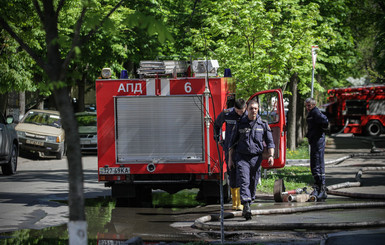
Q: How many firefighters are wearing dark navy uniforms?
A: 3